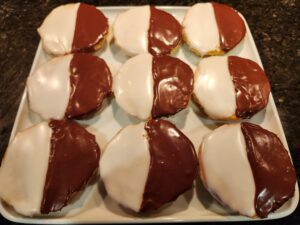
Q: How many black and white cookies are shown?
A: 9